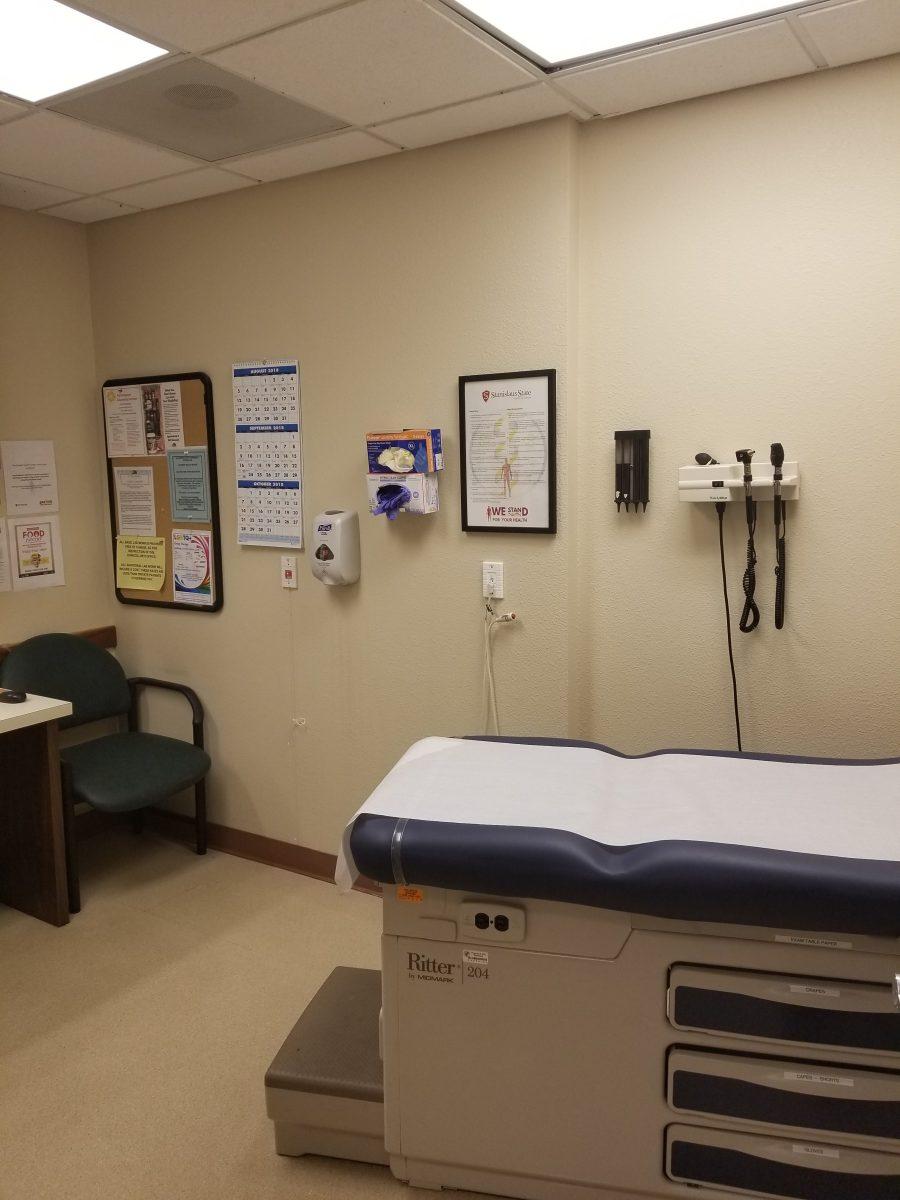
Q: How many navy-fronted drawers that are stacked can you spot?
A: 3